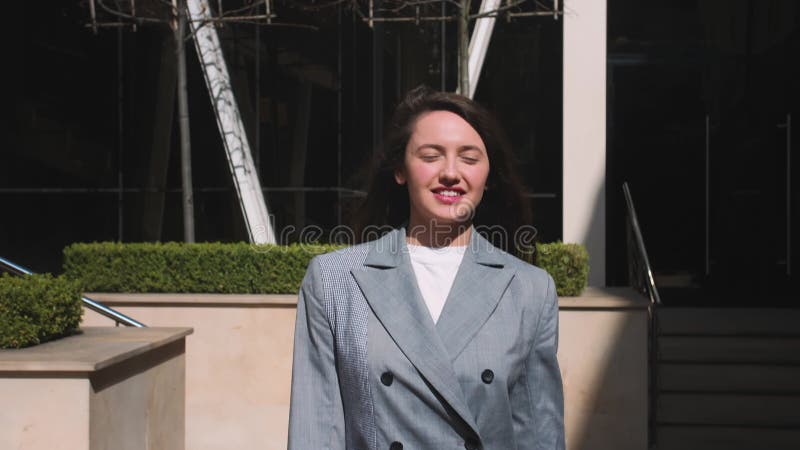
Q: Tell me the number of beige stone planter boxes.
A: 2